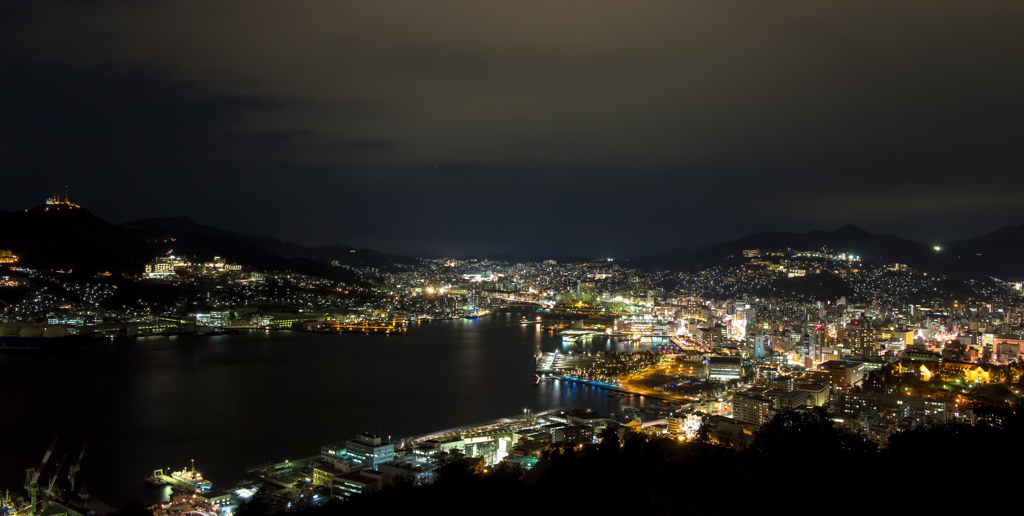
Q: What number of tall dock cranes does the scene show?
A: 3